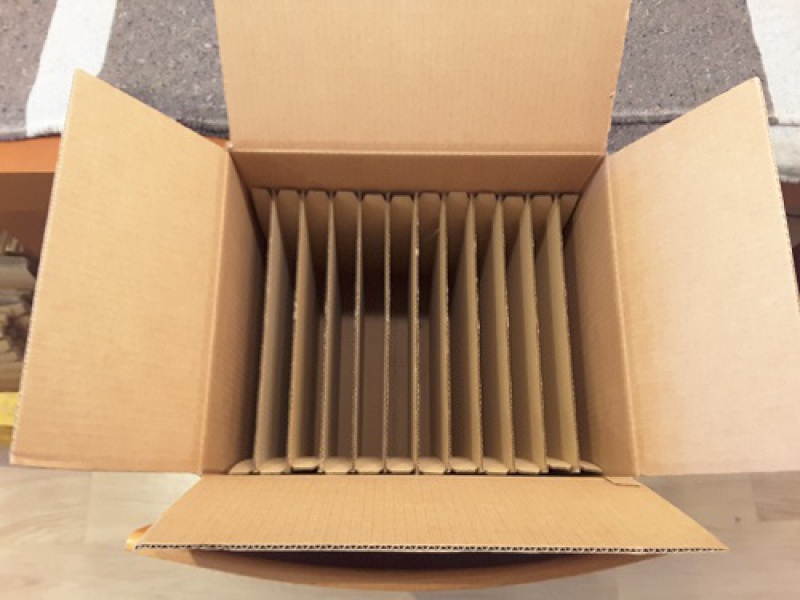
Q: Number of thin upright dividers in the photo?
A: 11